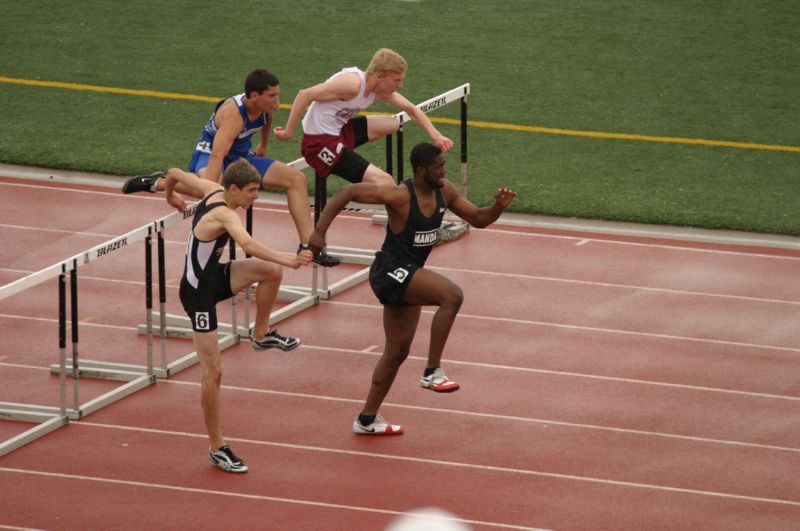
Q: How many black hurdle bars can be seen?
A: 11